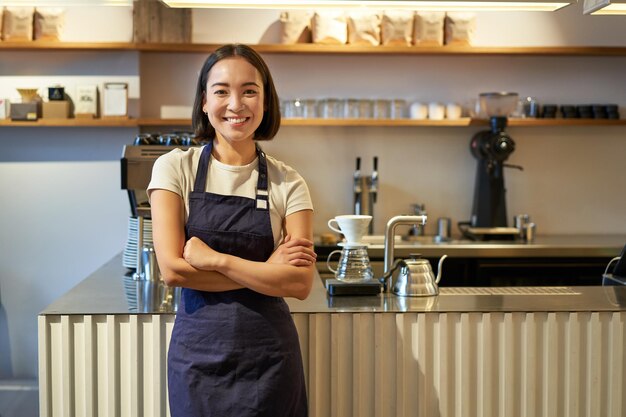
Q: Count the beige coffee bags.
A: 8